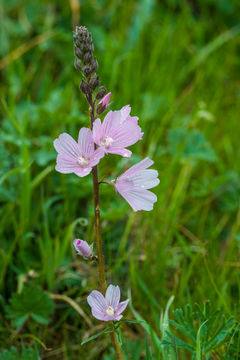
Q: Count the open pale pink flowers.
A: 4